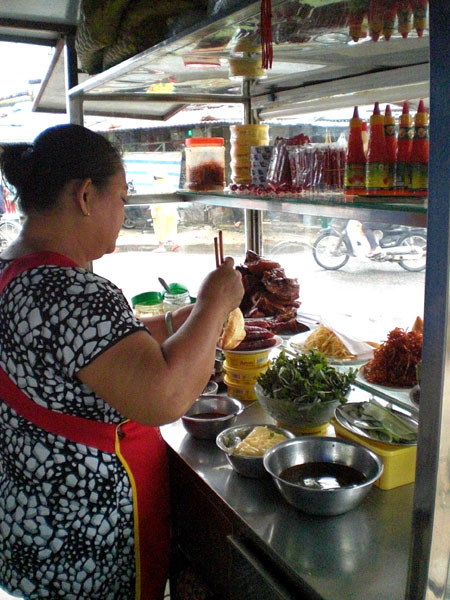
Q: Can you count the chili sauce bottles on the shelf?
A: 5